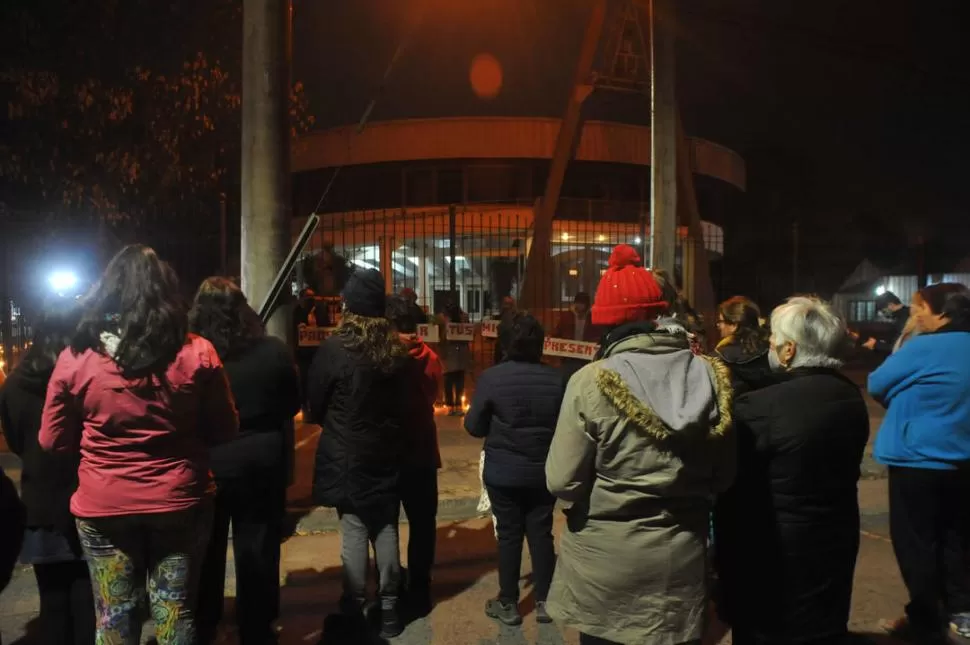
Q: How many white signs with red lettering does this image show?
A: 5